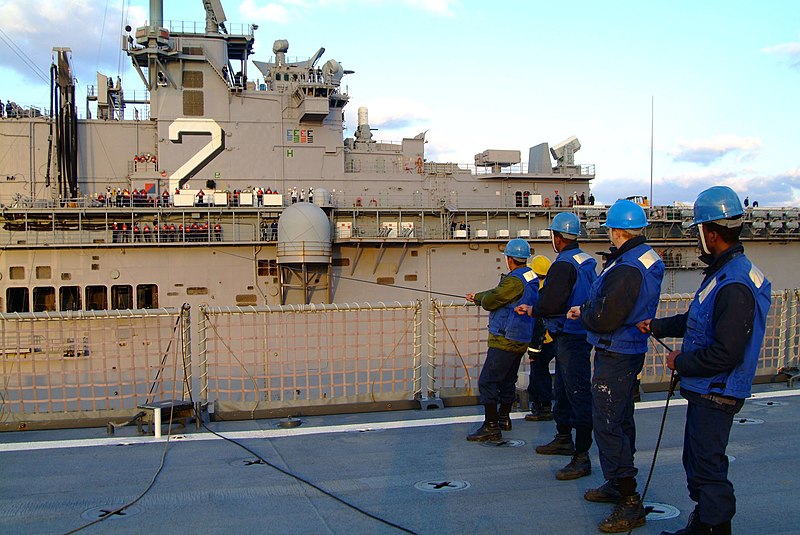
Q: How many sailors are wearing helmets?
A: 5